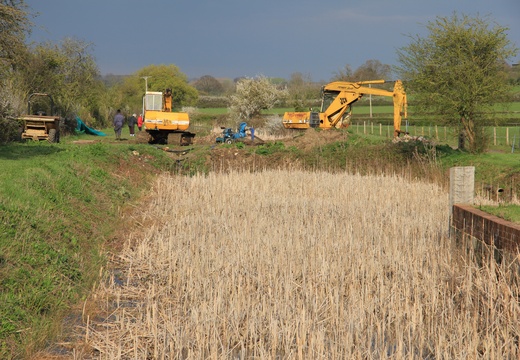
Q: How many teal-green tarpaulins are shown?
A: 1